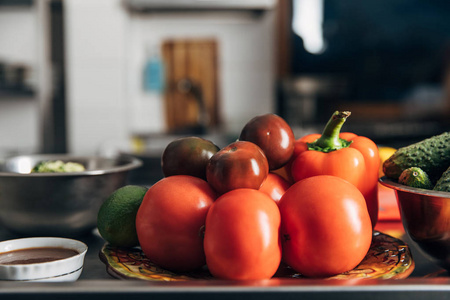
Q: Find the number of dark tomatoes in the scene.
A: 3